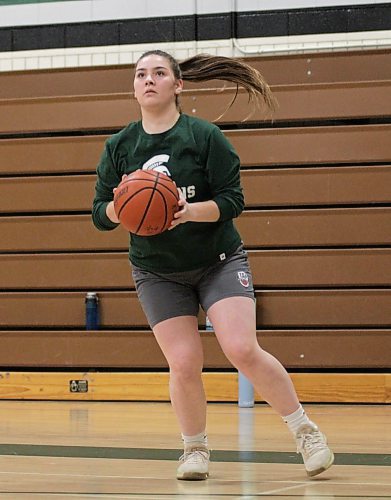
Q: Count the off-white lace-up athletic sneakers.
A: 2